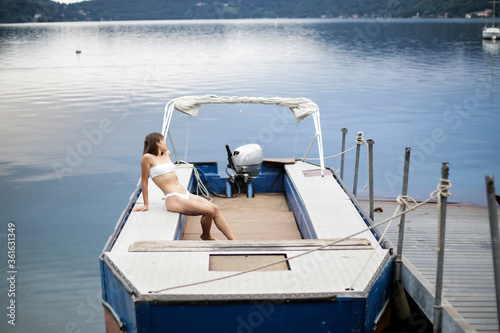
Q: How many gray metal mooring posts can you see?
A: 6